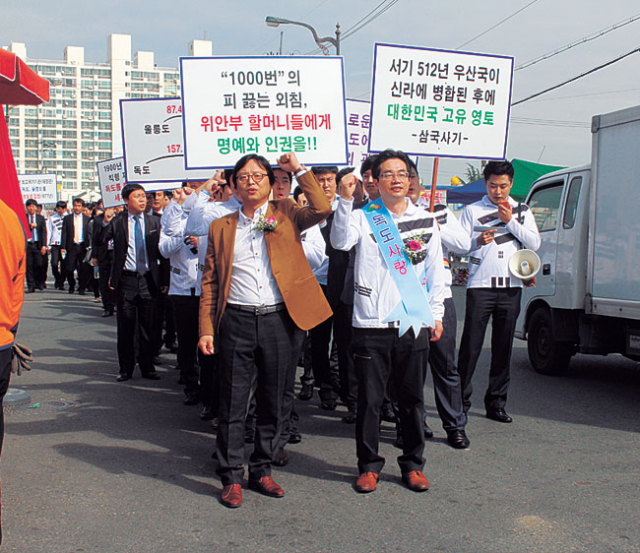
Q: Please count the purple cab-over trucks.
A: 0